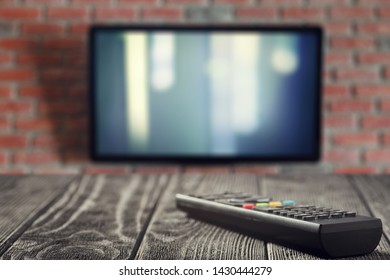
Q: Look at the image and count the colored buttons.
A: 4